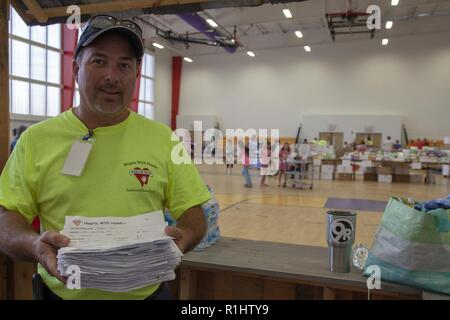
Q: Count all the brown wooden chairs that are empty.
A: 0